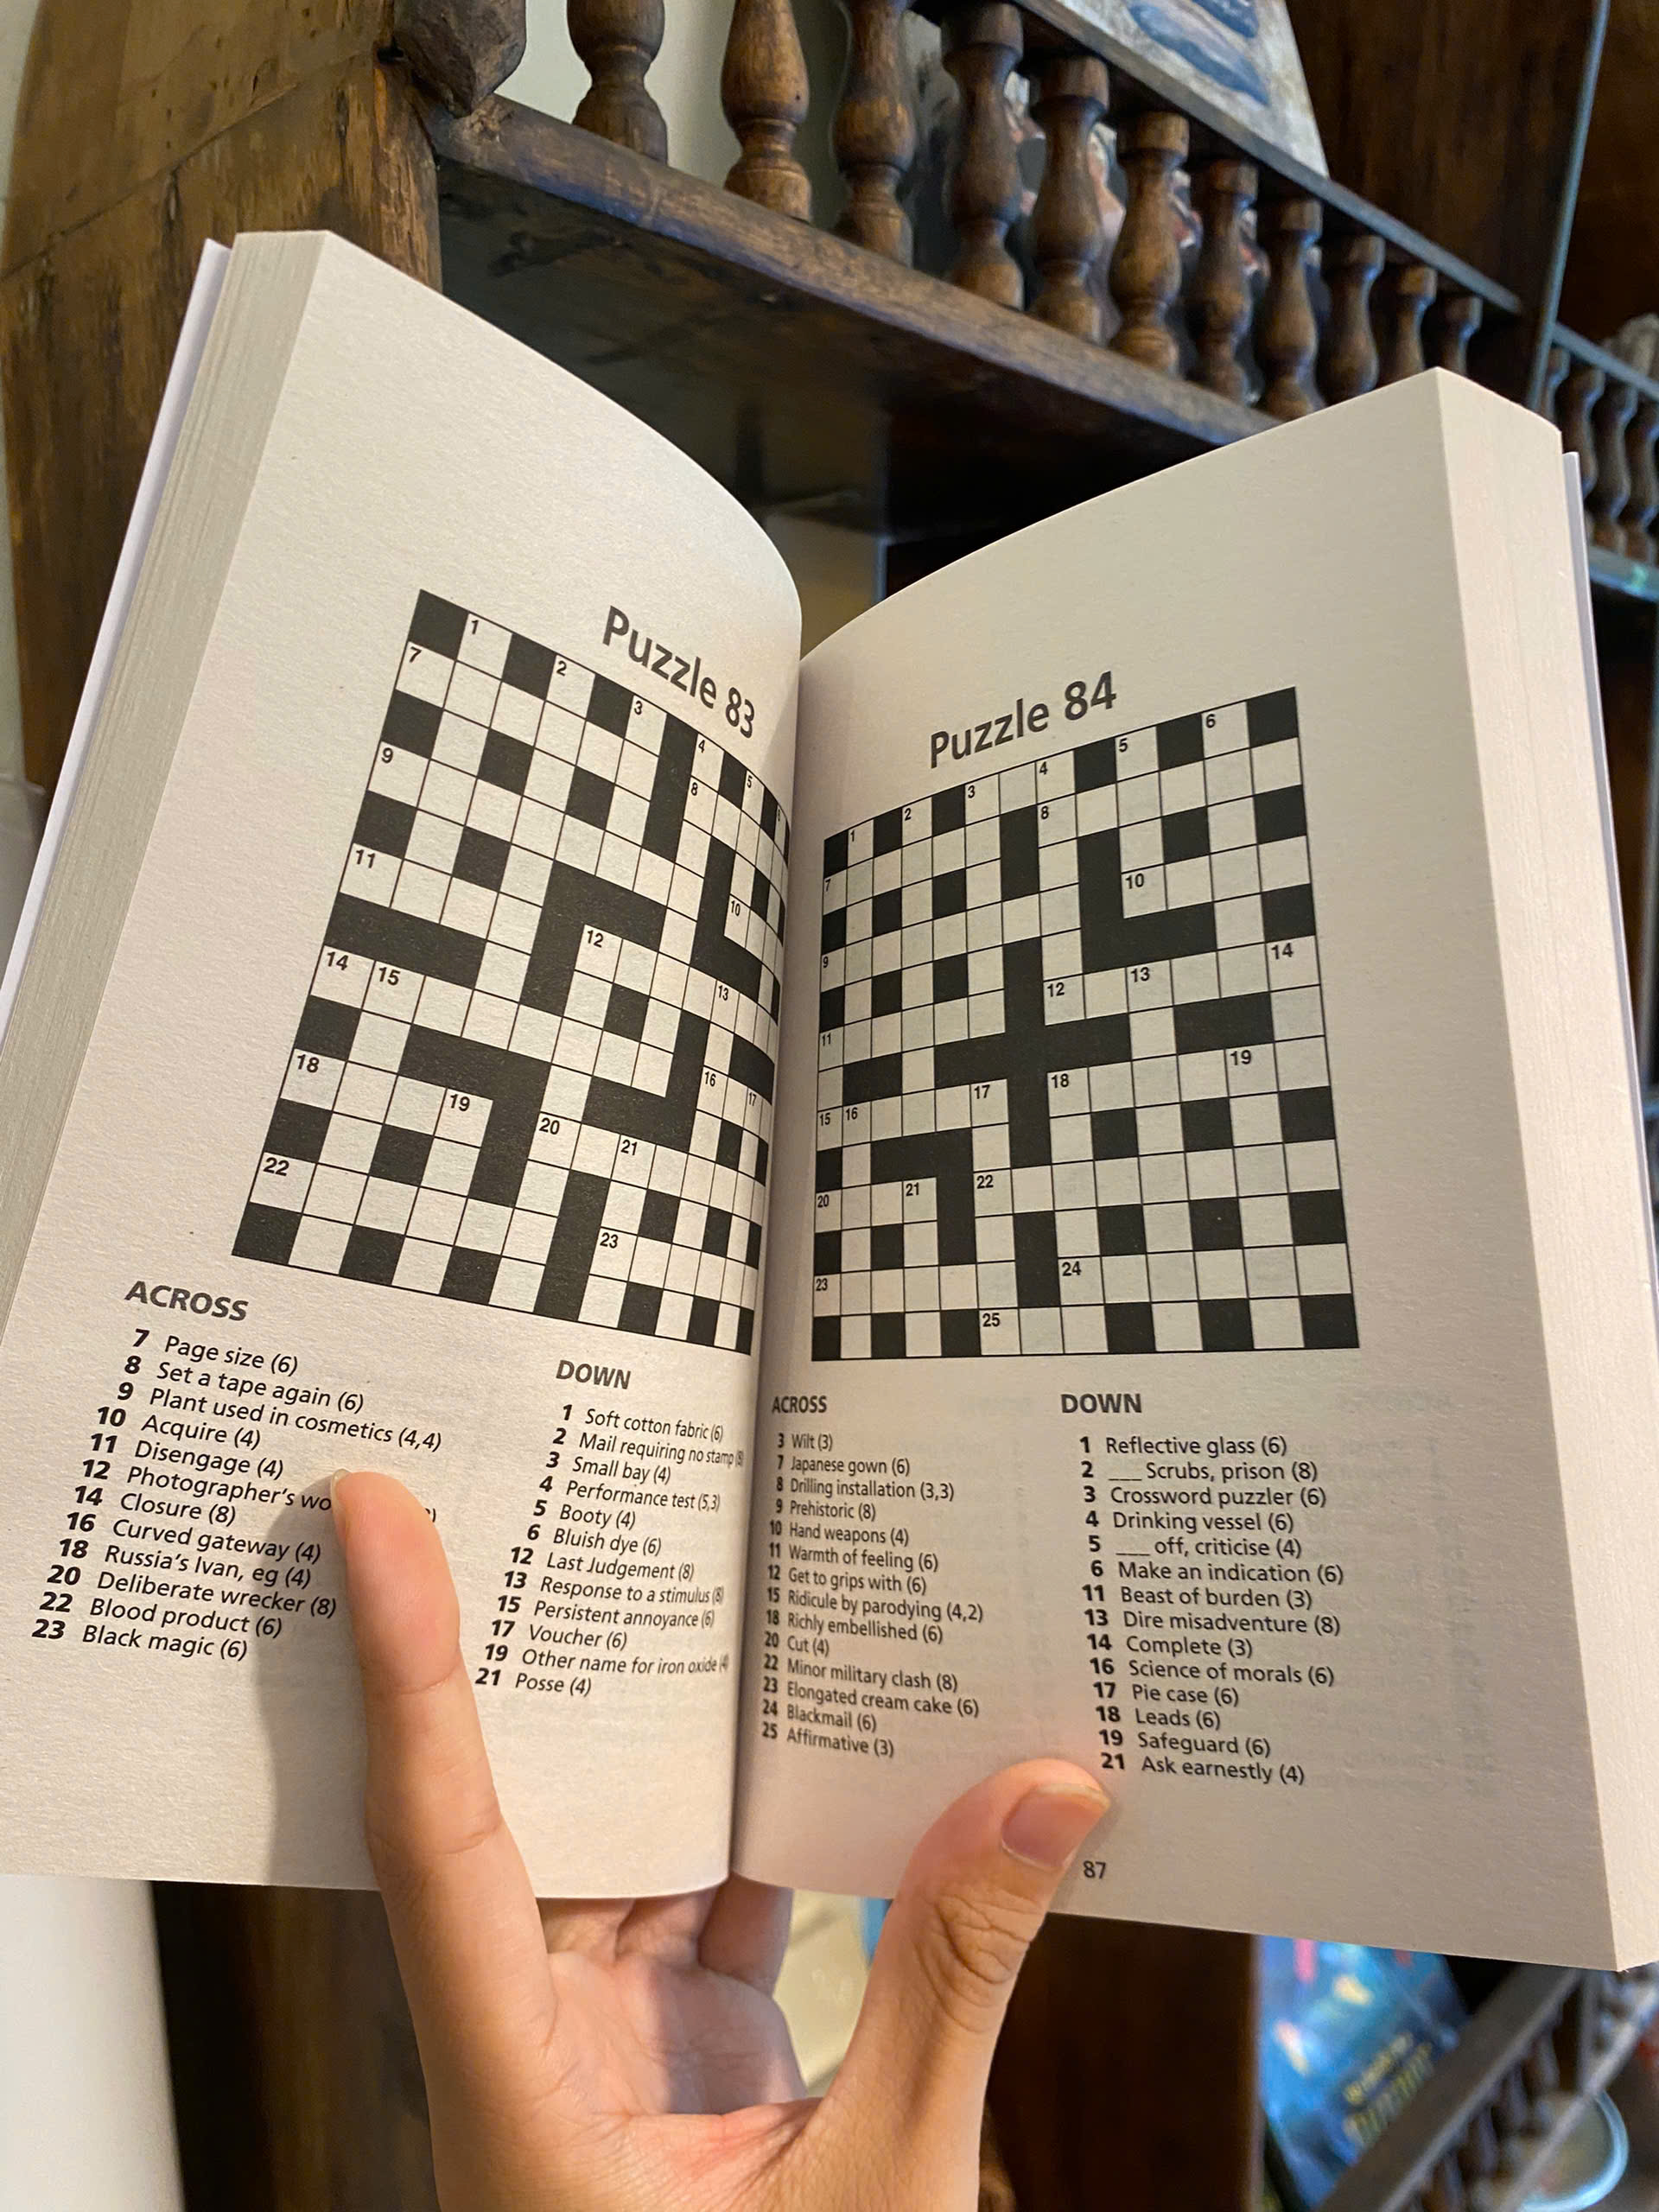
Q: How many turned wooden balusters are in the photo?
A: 15